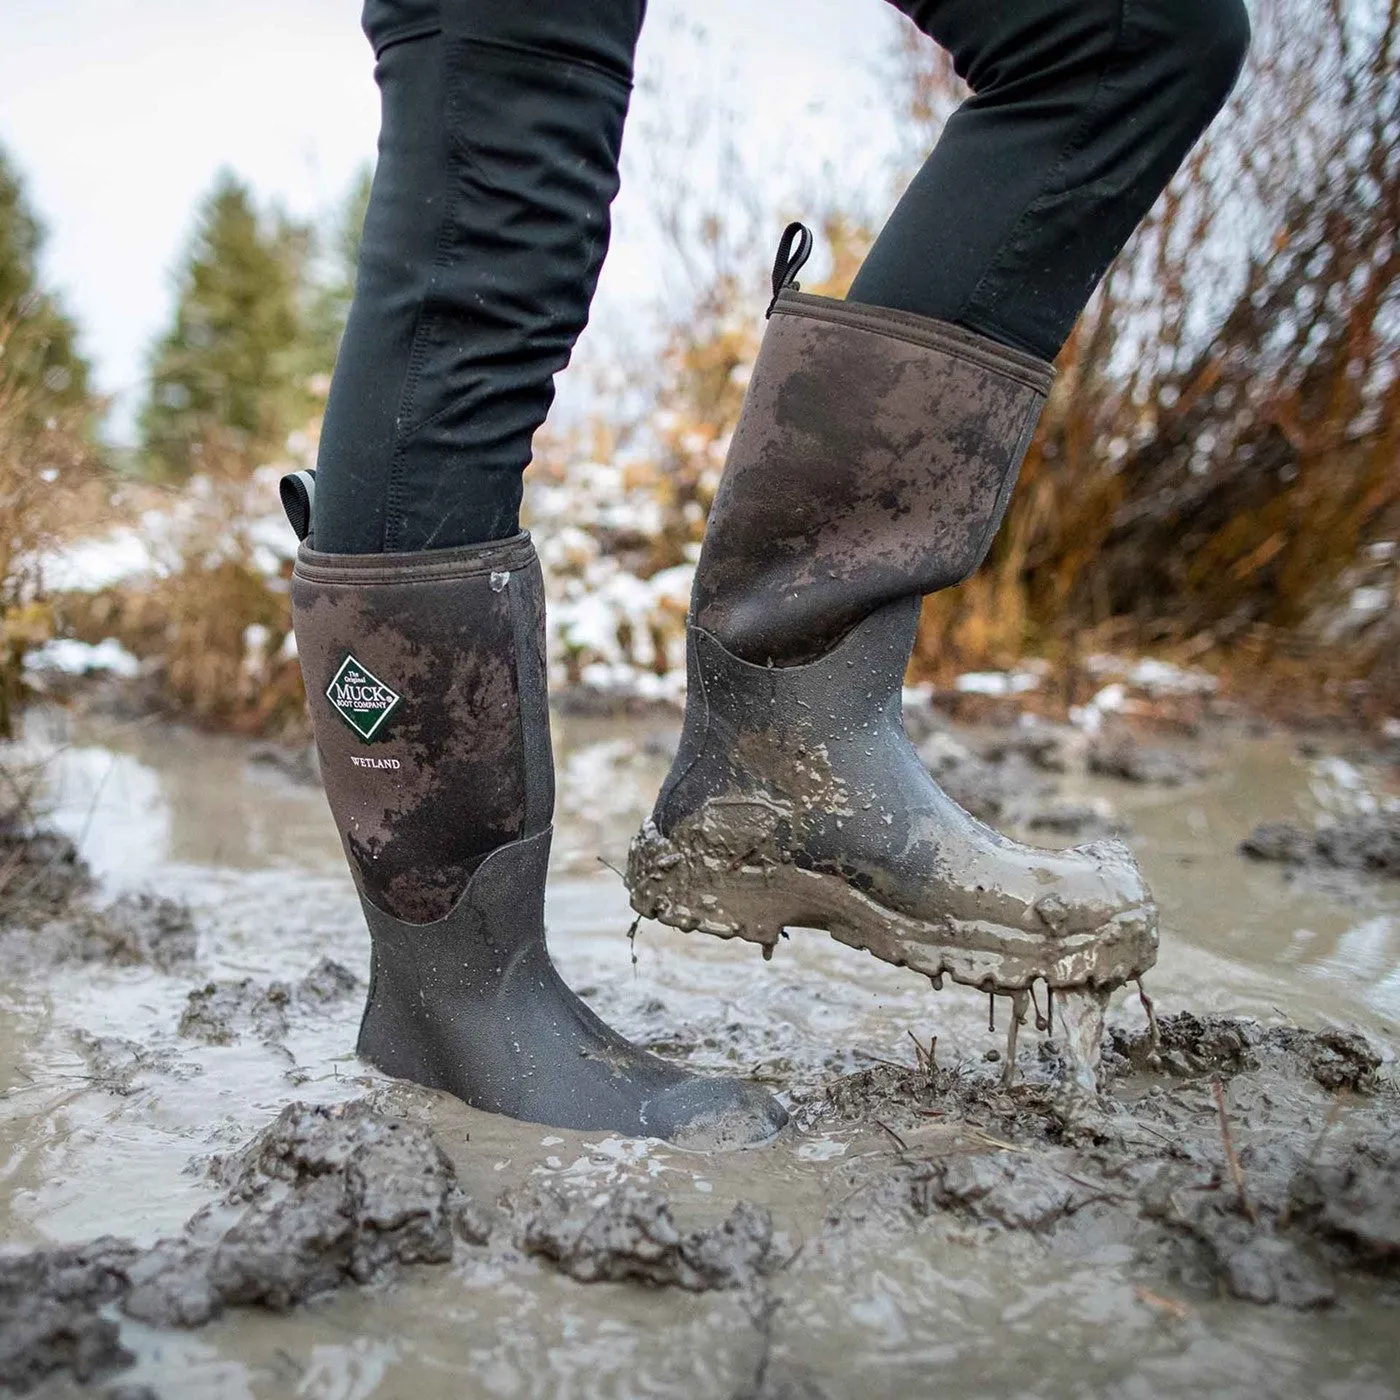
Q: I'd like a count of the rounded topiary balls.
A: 0